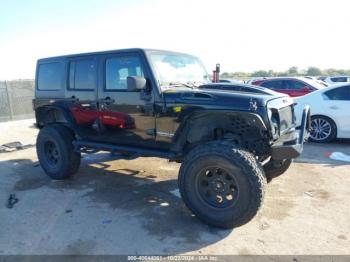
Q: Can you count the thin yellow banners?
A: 0